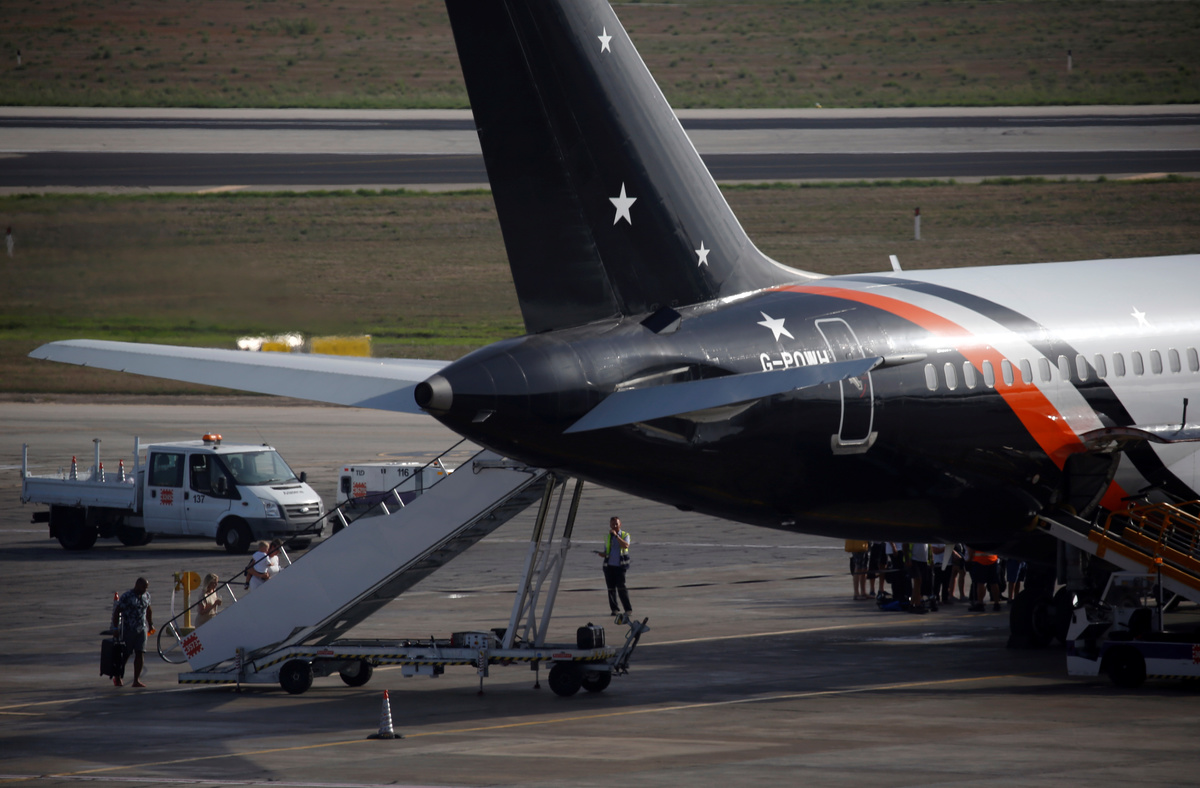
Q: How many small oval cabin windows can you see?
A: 15